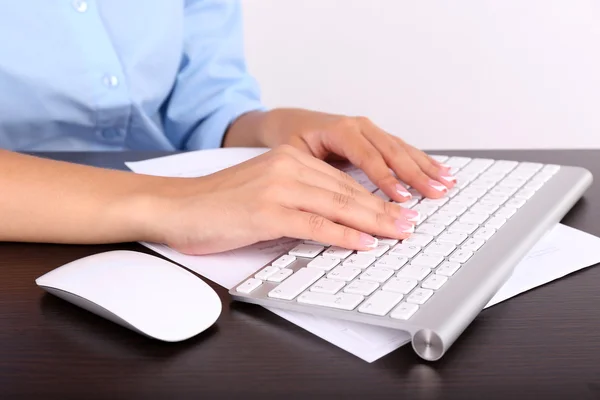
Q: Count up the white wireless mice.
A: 1